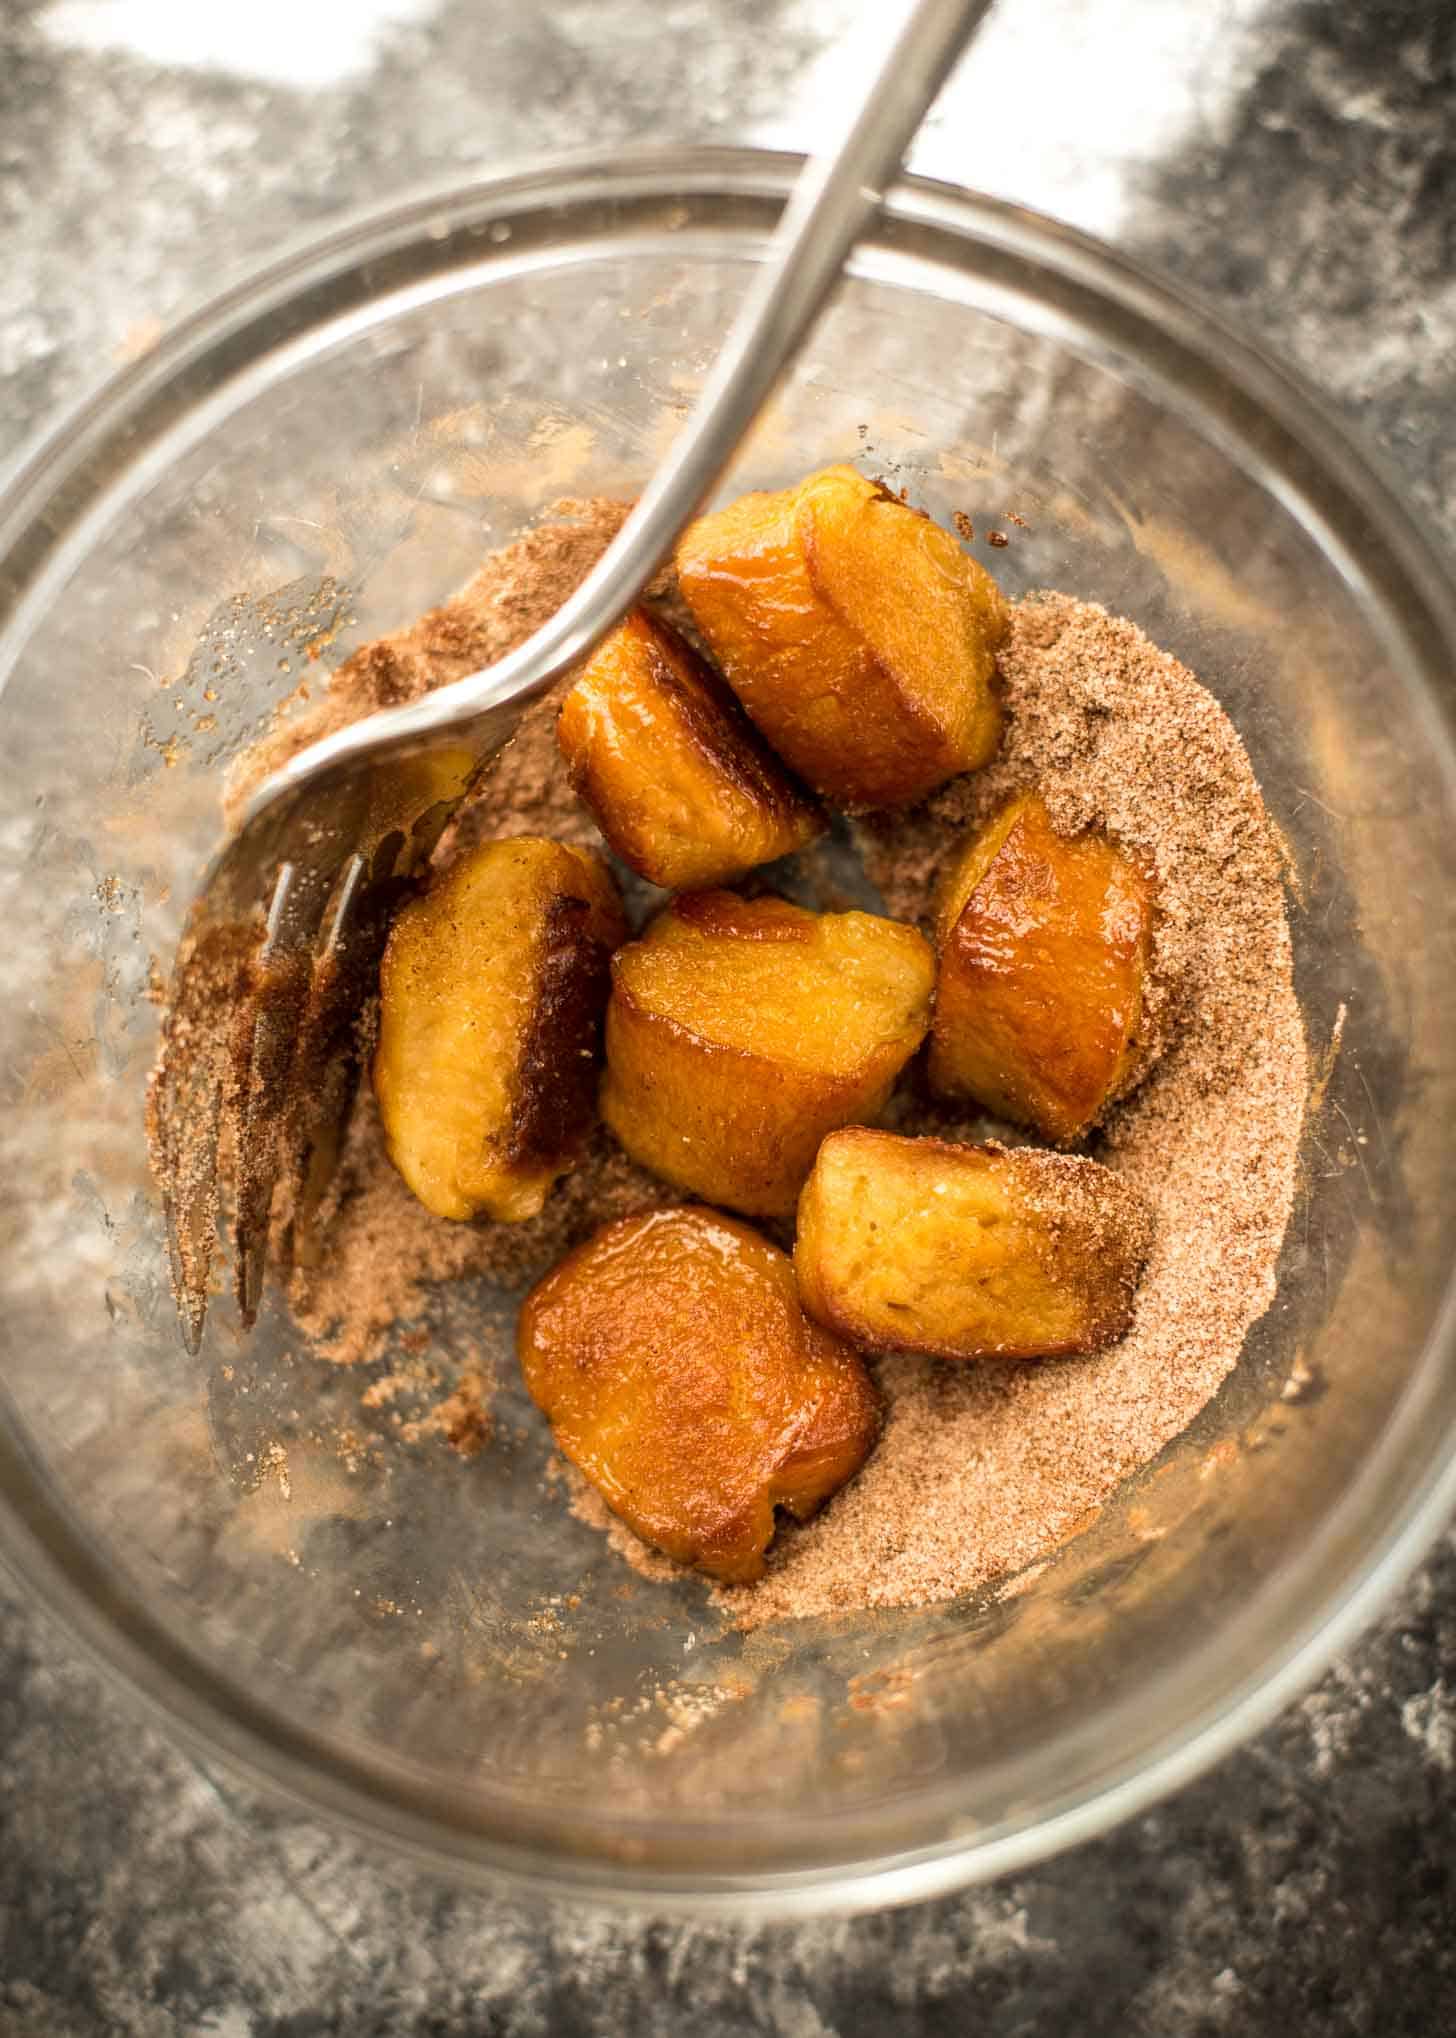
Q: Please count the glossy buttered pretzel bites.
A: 7